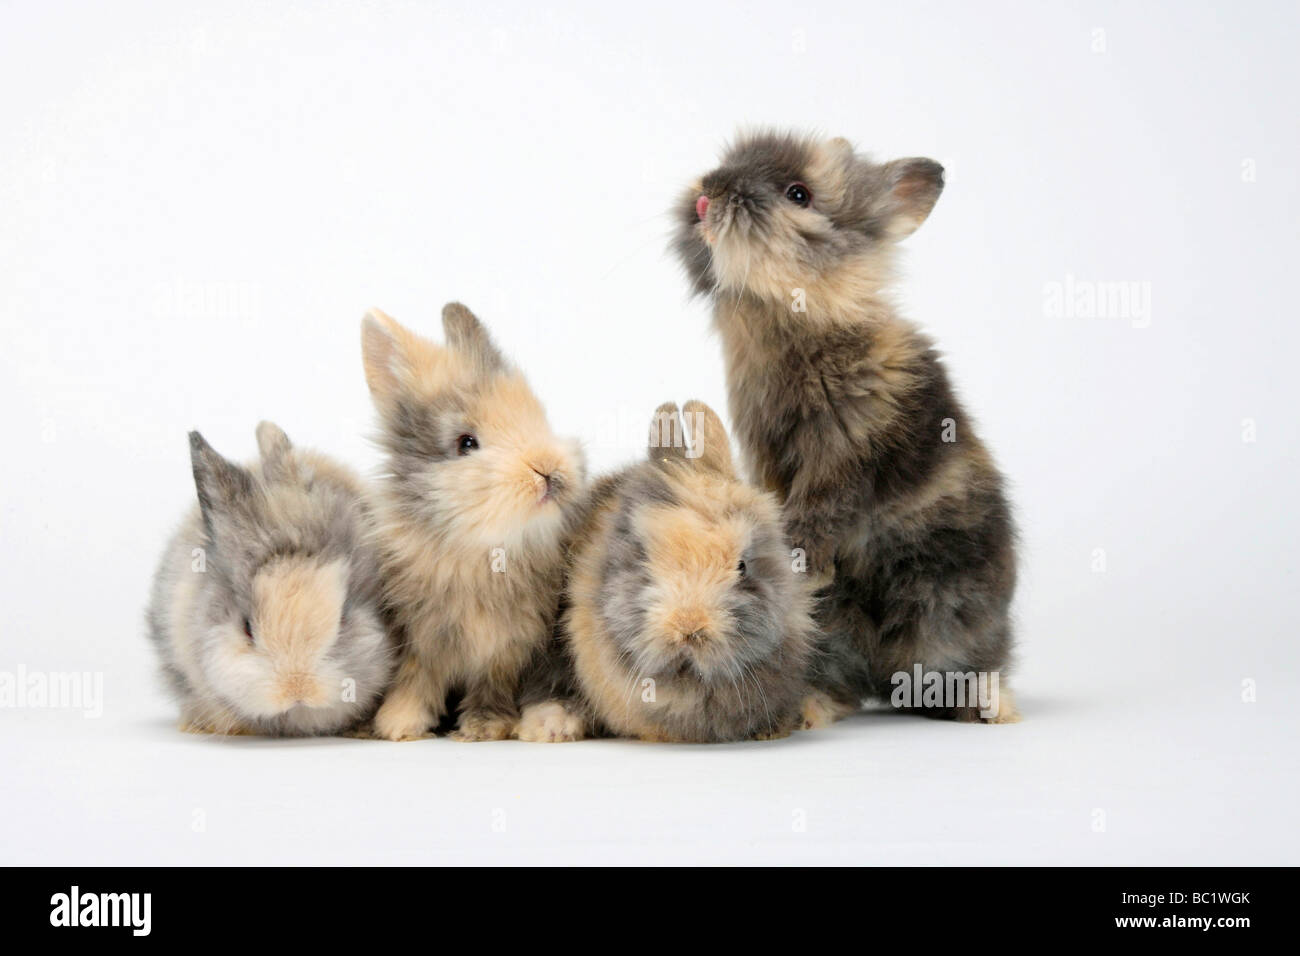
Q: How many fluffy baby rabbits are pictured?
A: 4